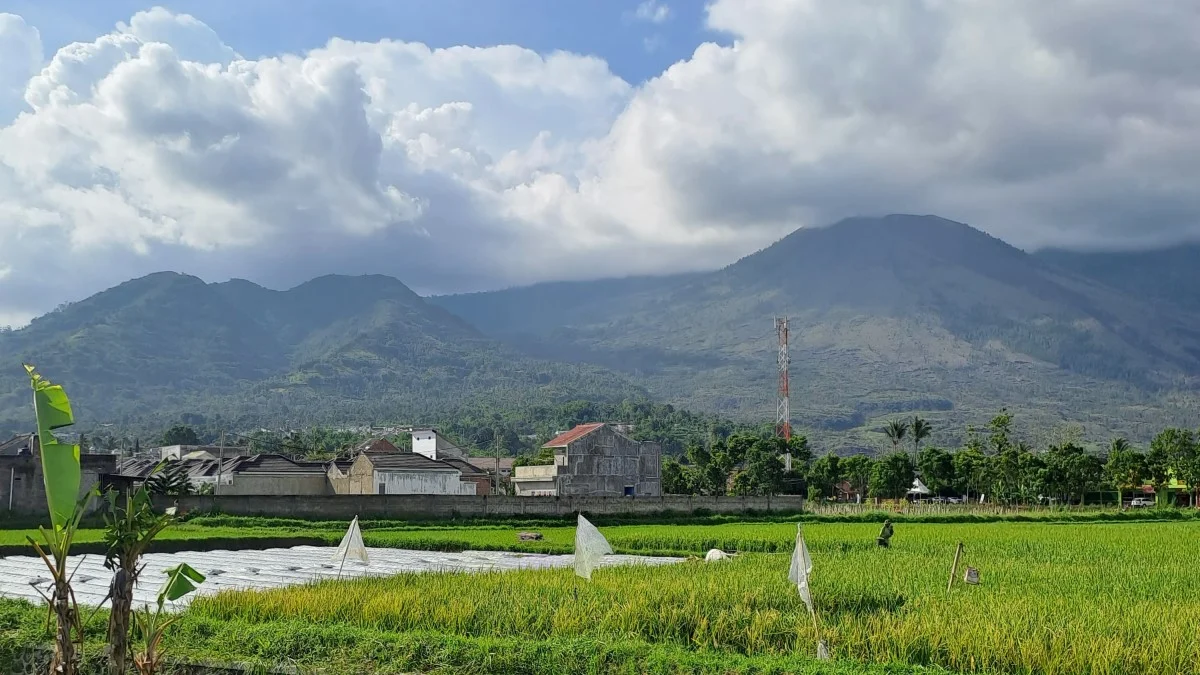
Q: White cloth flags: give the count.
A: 3